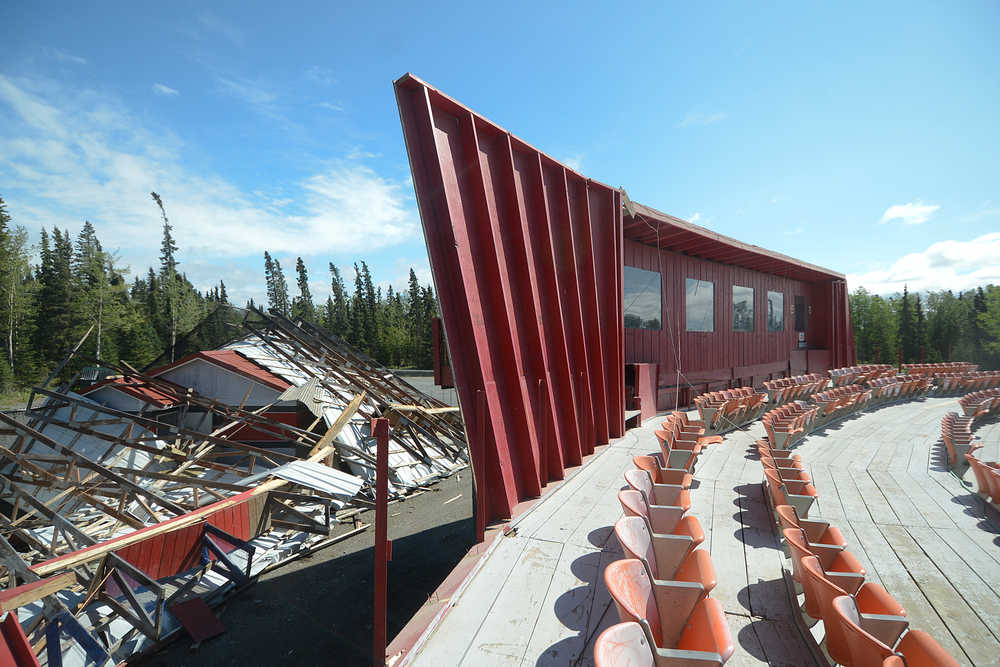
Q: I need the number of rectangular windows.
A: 4